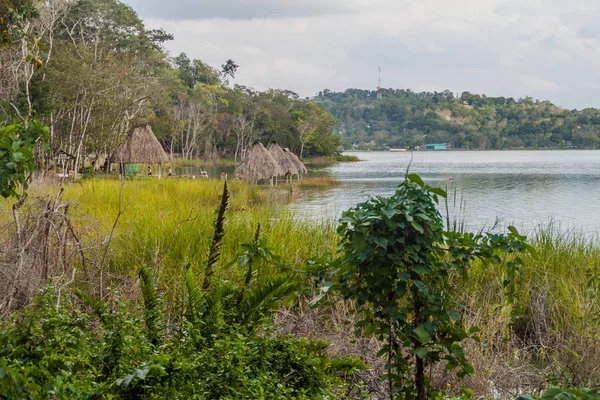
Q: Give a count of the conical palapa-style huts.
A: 4